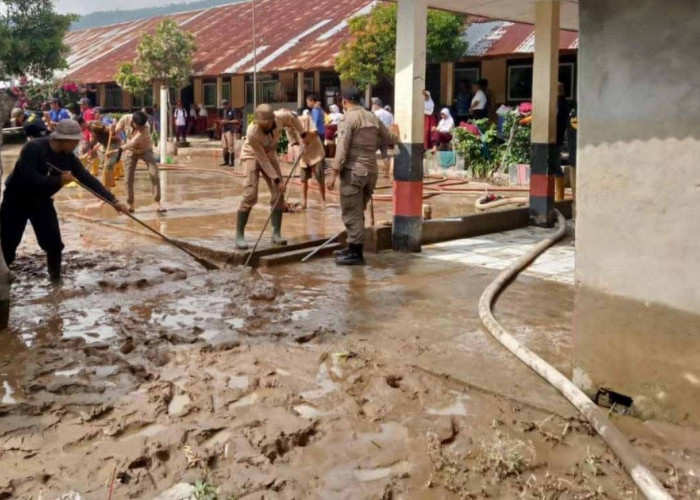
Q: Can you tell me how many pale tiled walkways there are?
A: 1